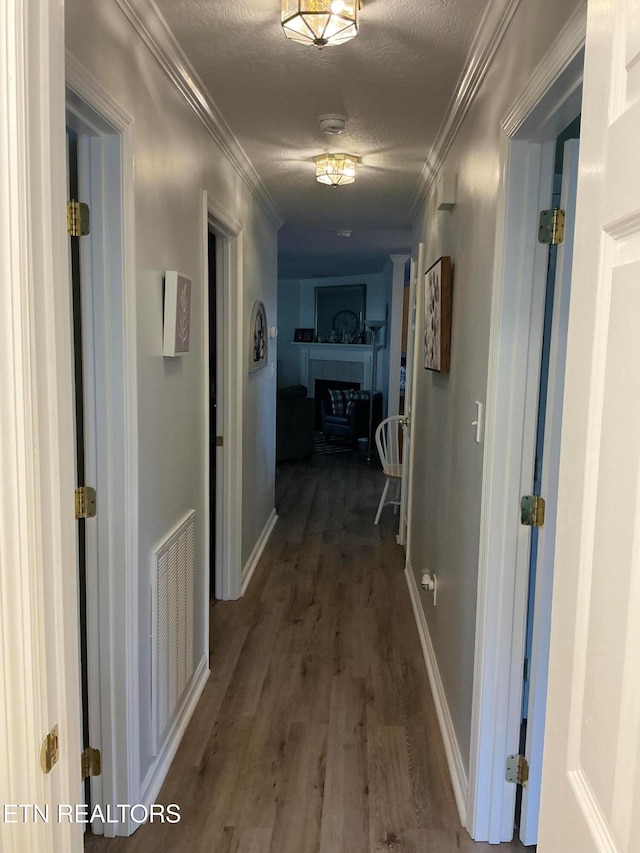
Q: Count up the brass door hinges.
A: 6